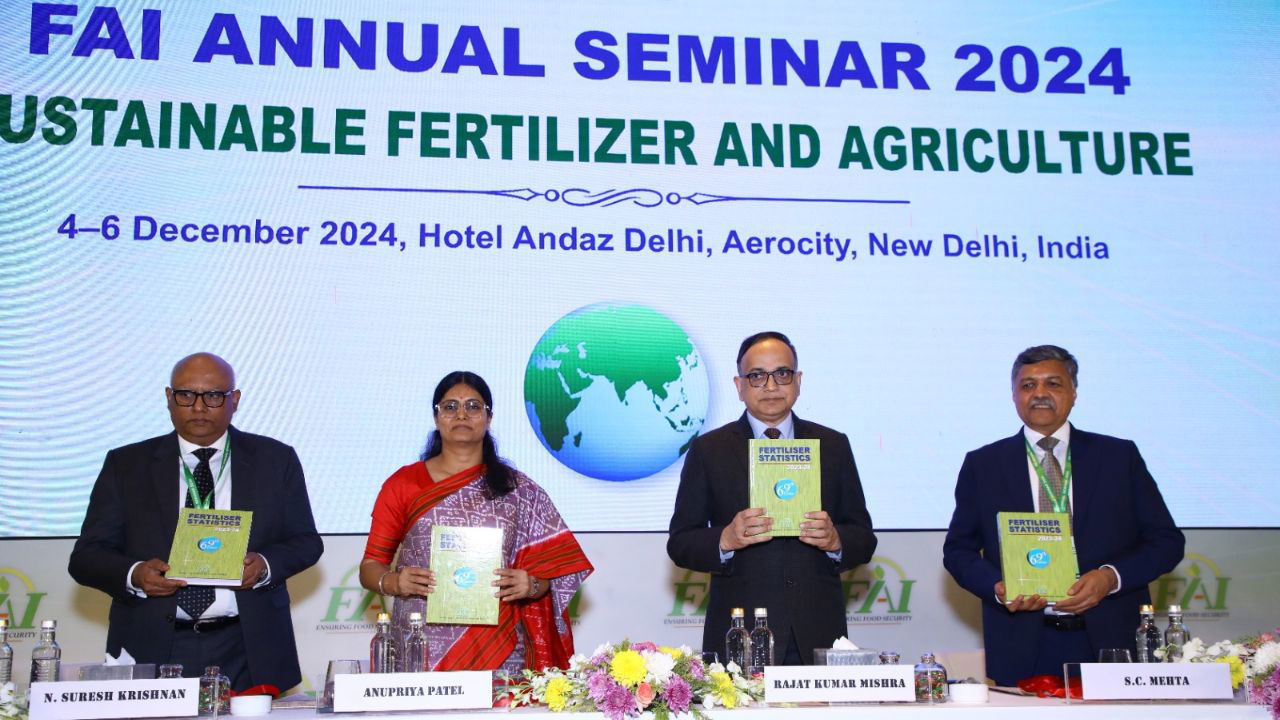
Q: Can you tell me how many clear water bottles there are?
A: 8